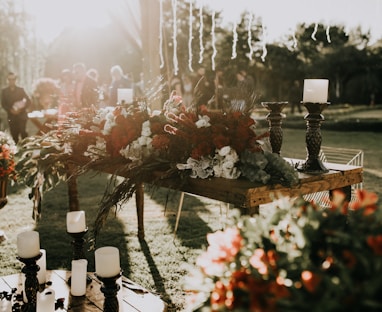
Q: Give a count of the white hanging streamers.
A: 11